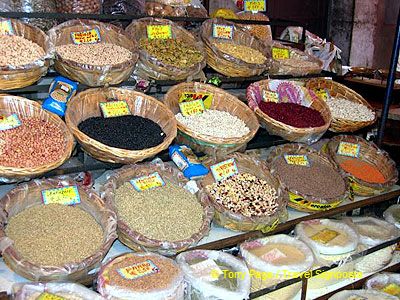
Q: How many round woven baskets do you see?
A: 15